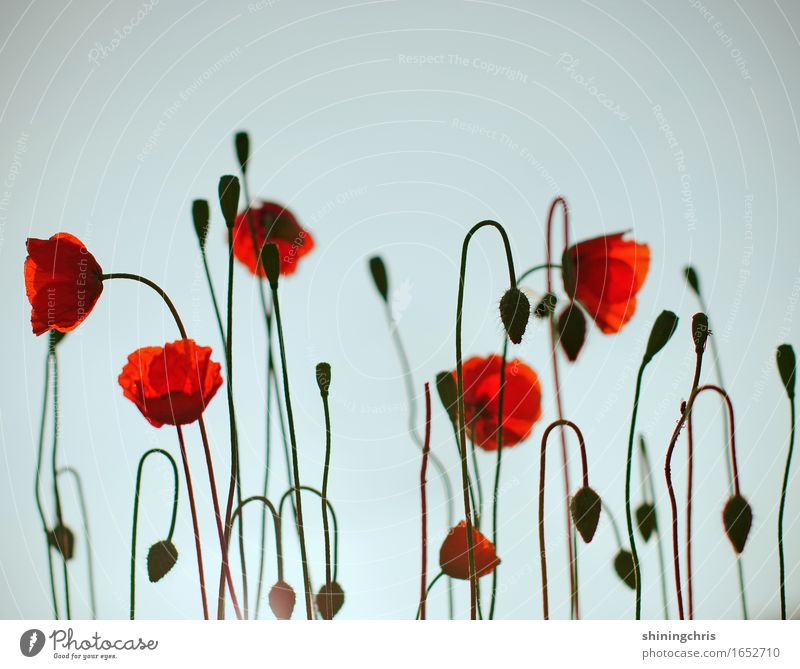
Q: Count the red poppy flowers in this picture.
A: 6